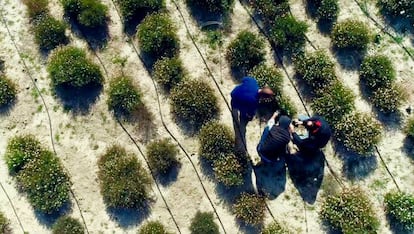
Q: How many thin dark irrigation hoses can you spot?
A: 8